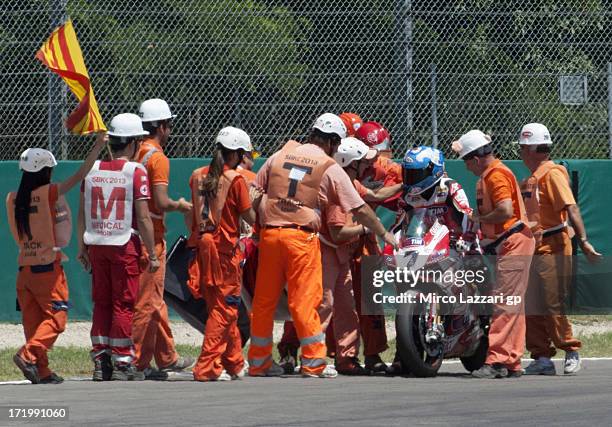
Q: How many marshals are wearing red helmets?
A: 2